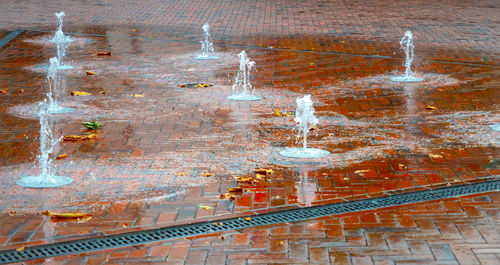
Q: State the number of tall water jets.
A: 8